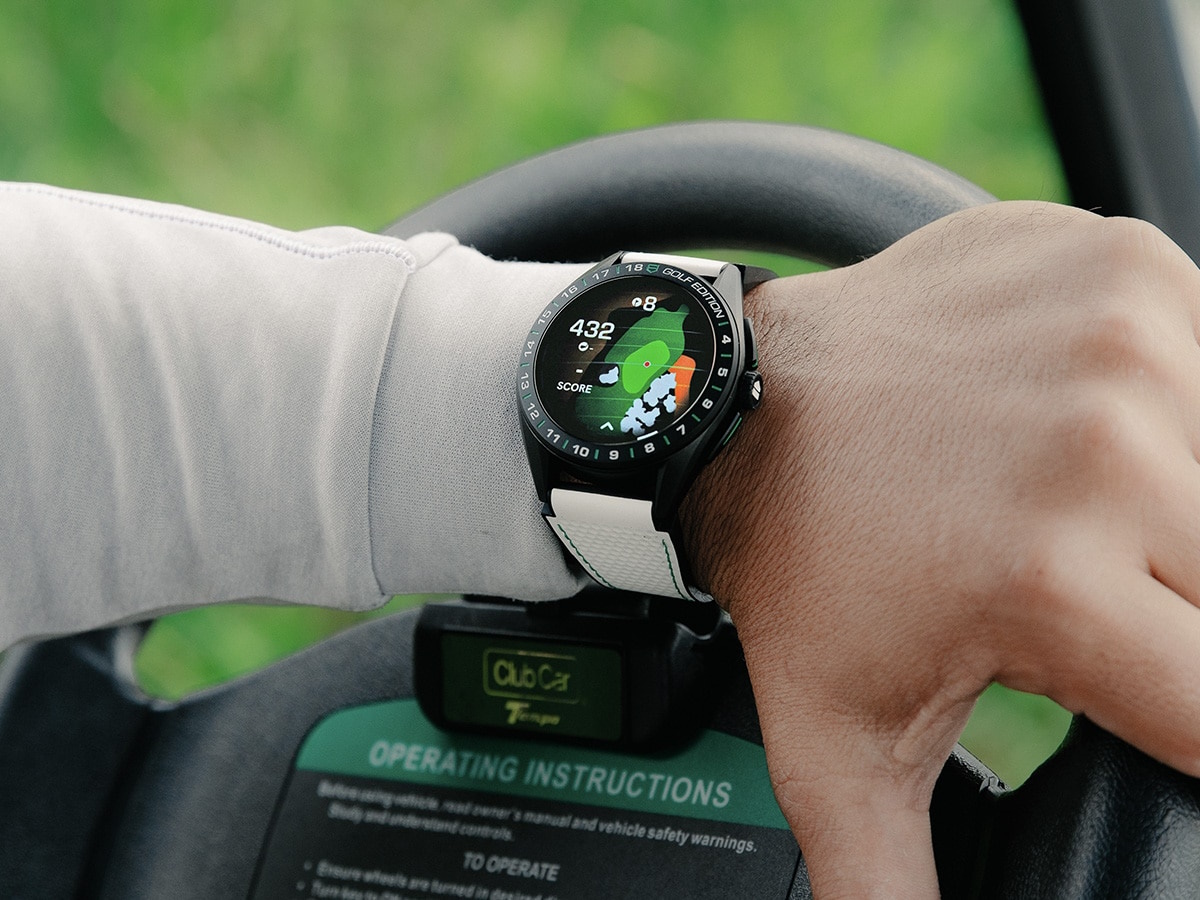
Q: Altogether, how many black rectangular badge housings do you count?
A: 1